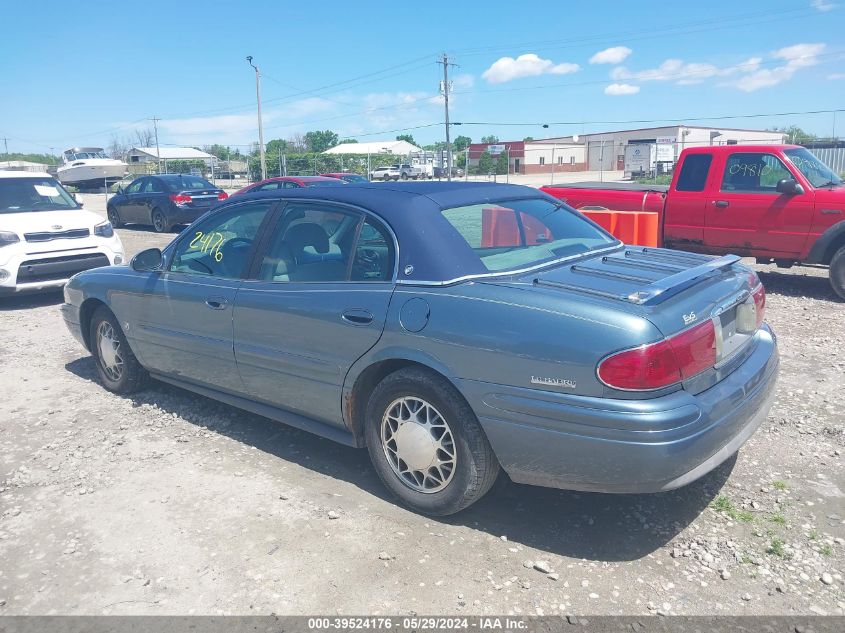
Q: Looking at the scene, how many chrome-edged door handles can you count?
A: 2